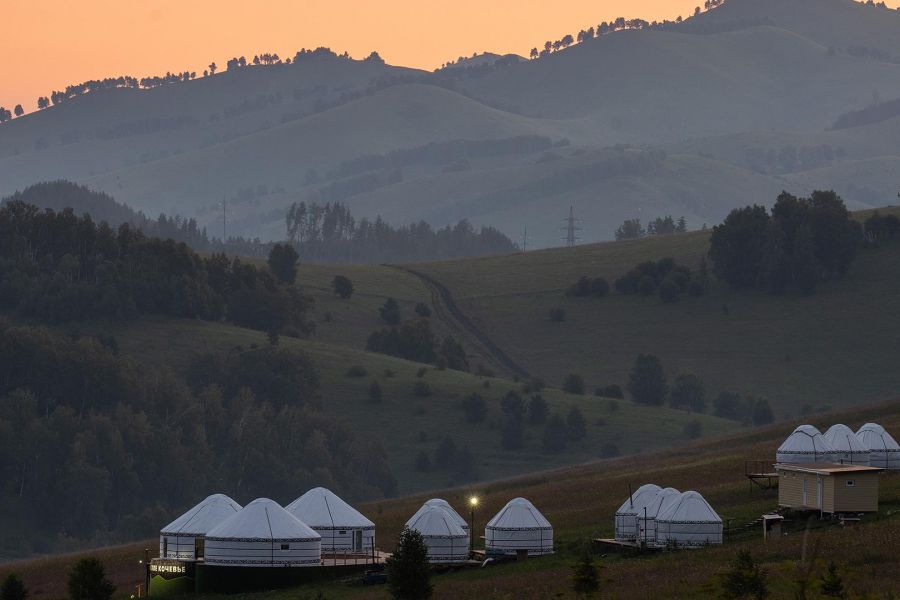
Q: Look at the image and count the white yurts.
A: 12